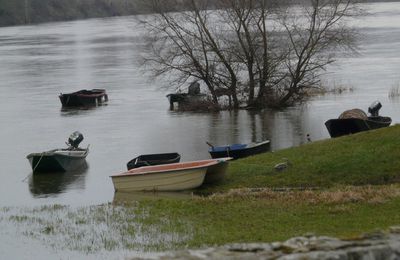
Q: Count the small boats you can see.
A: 7